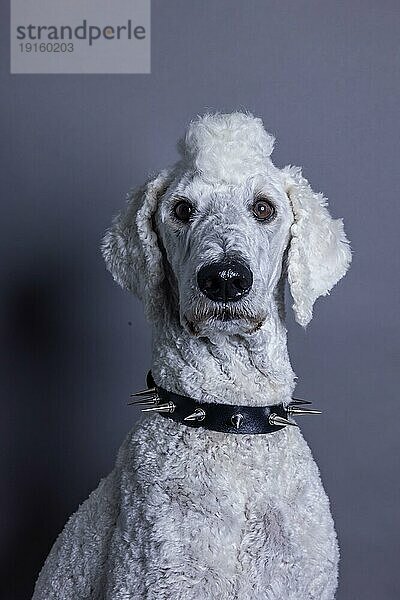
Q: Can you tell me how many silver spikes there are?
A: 8